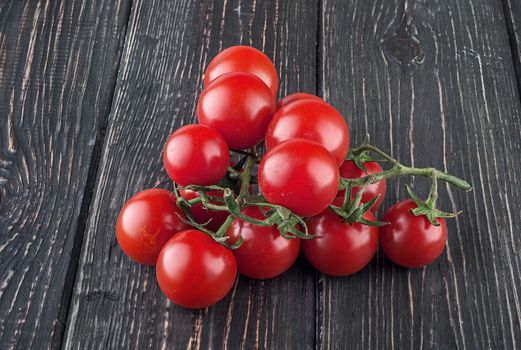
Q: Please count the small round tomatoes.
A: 13